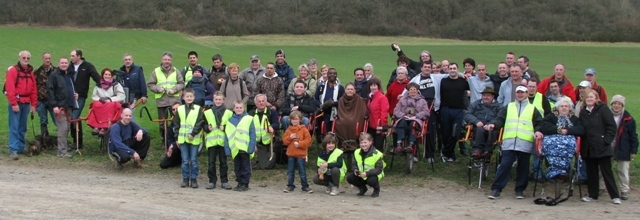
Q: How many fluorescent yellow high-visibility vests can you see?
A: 11